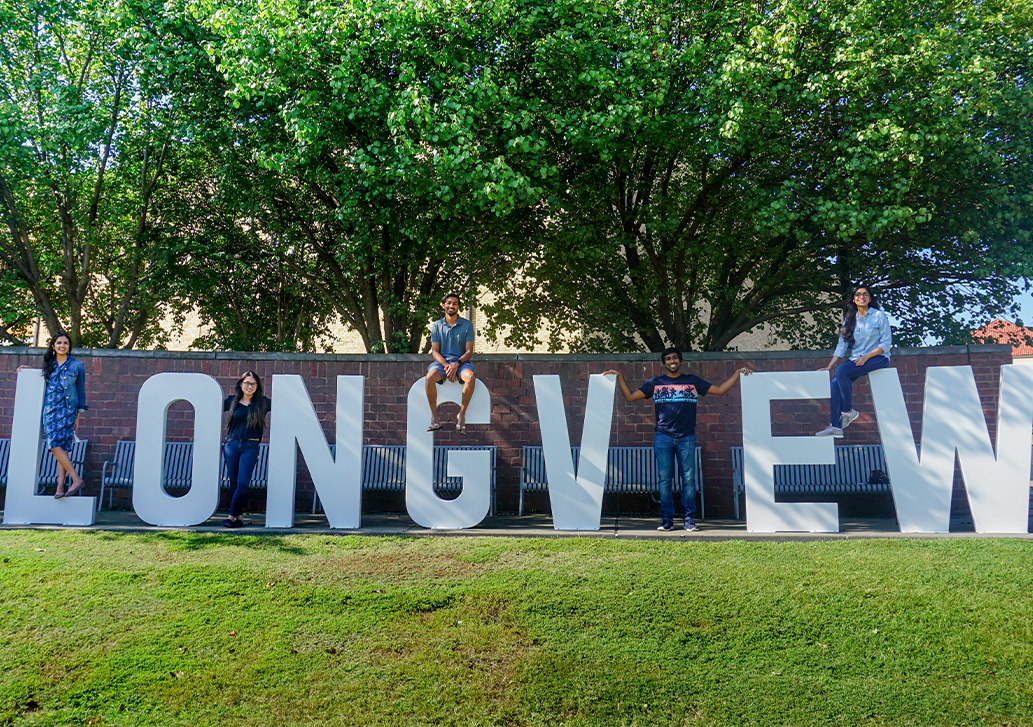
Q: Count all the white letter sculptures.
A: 7